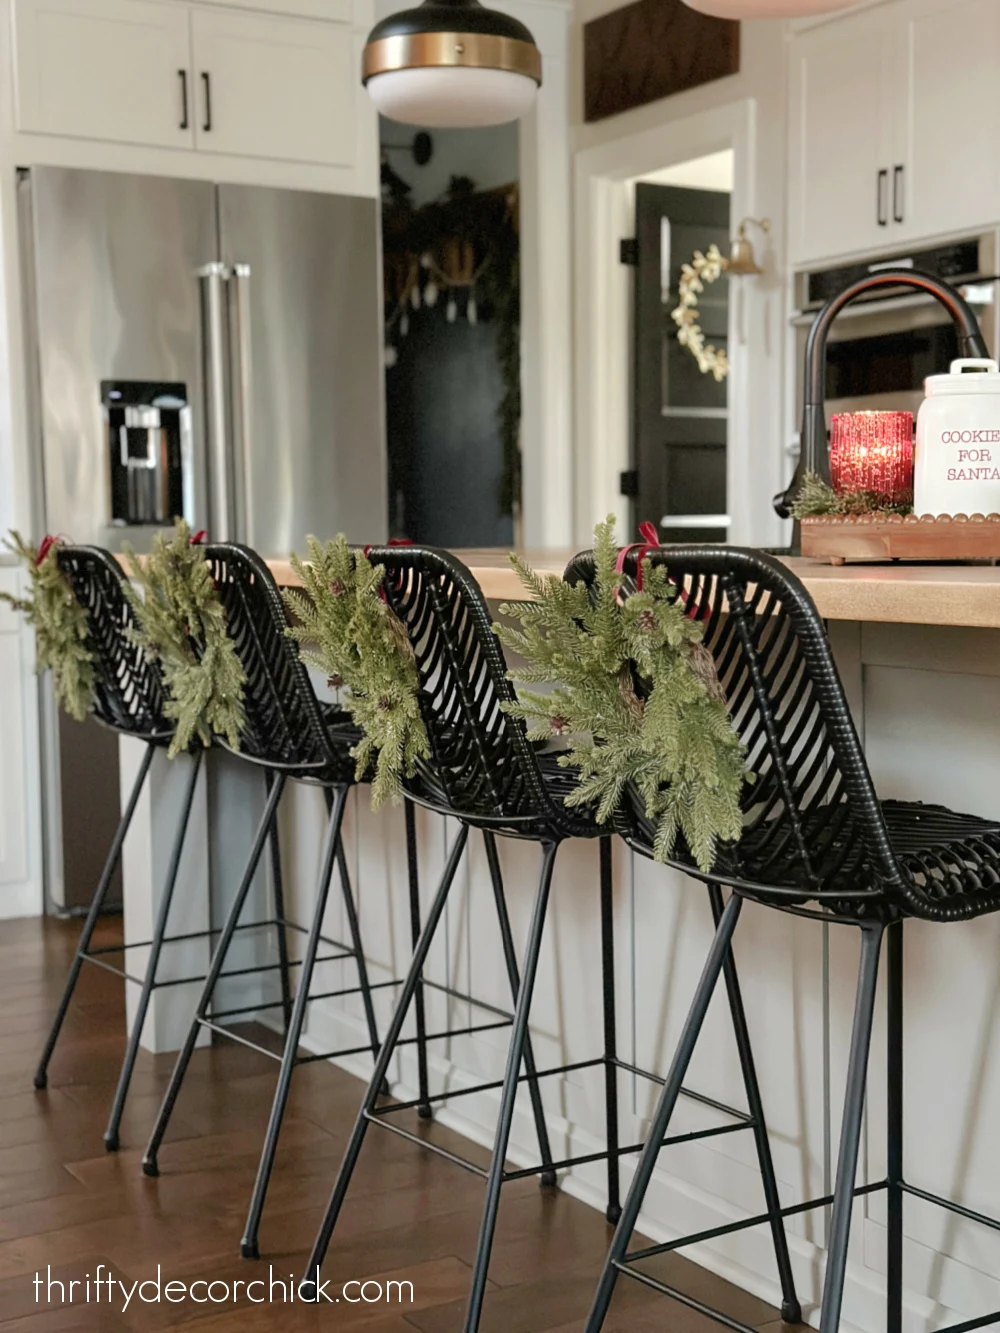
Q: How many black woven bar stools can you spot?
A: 4